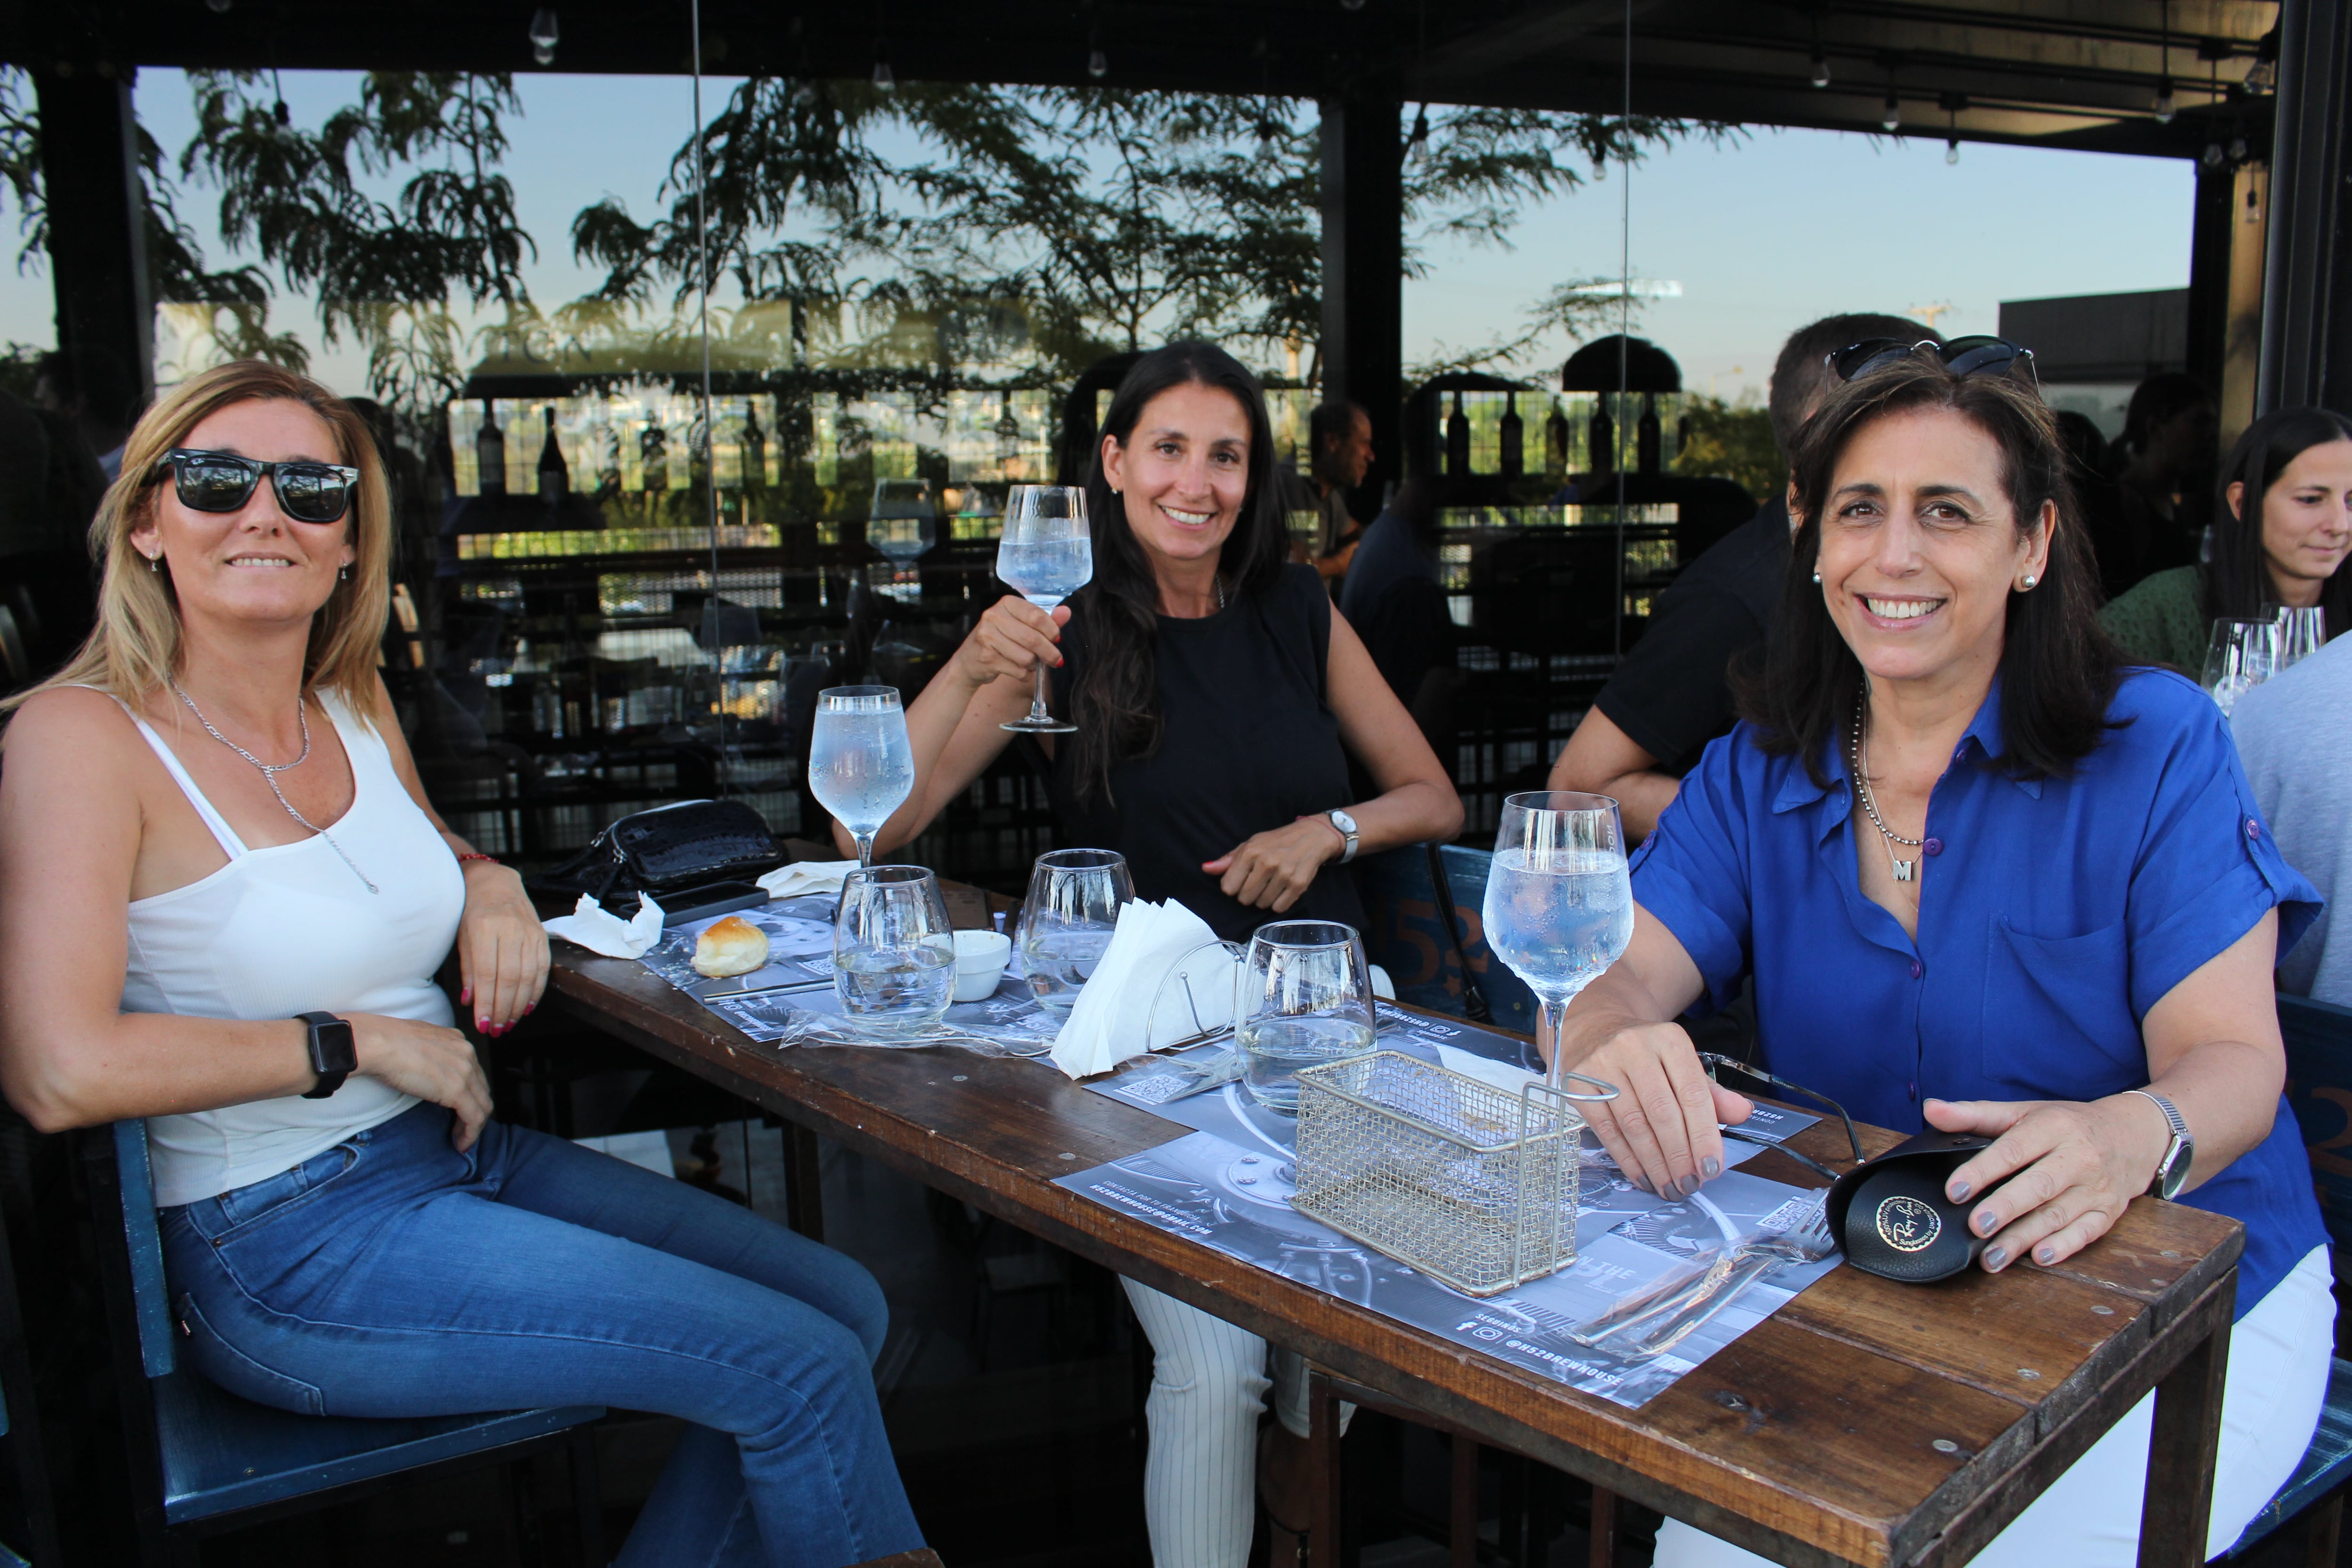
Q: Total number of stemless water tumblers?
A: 3